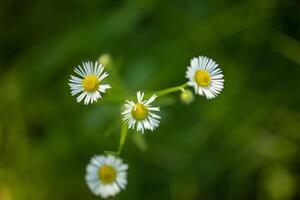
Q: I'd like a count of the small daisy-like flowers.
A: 4